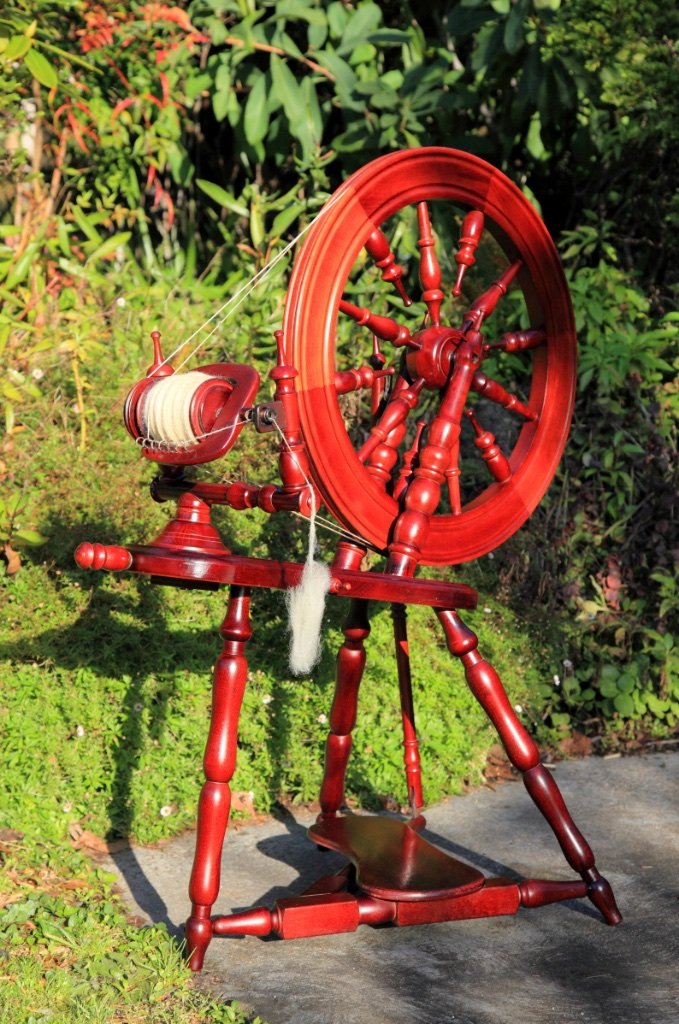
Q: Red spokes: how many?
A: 12